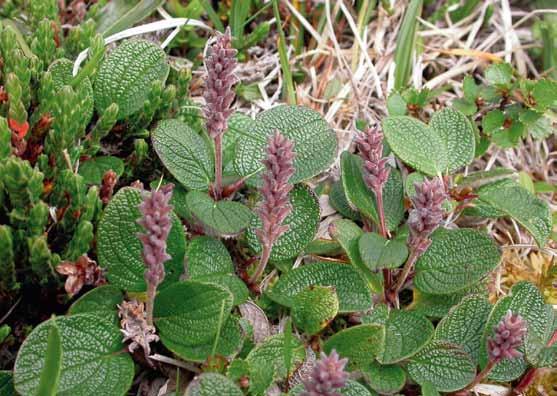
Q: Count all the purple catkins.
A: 7